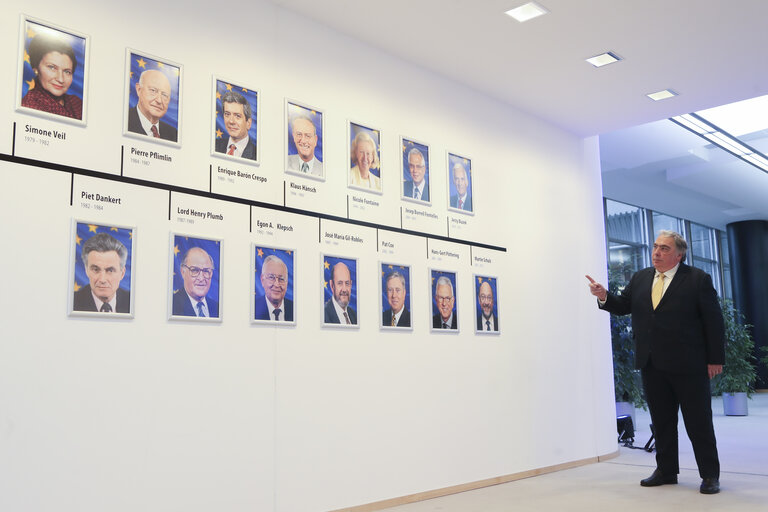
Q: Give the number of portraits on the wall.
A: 14